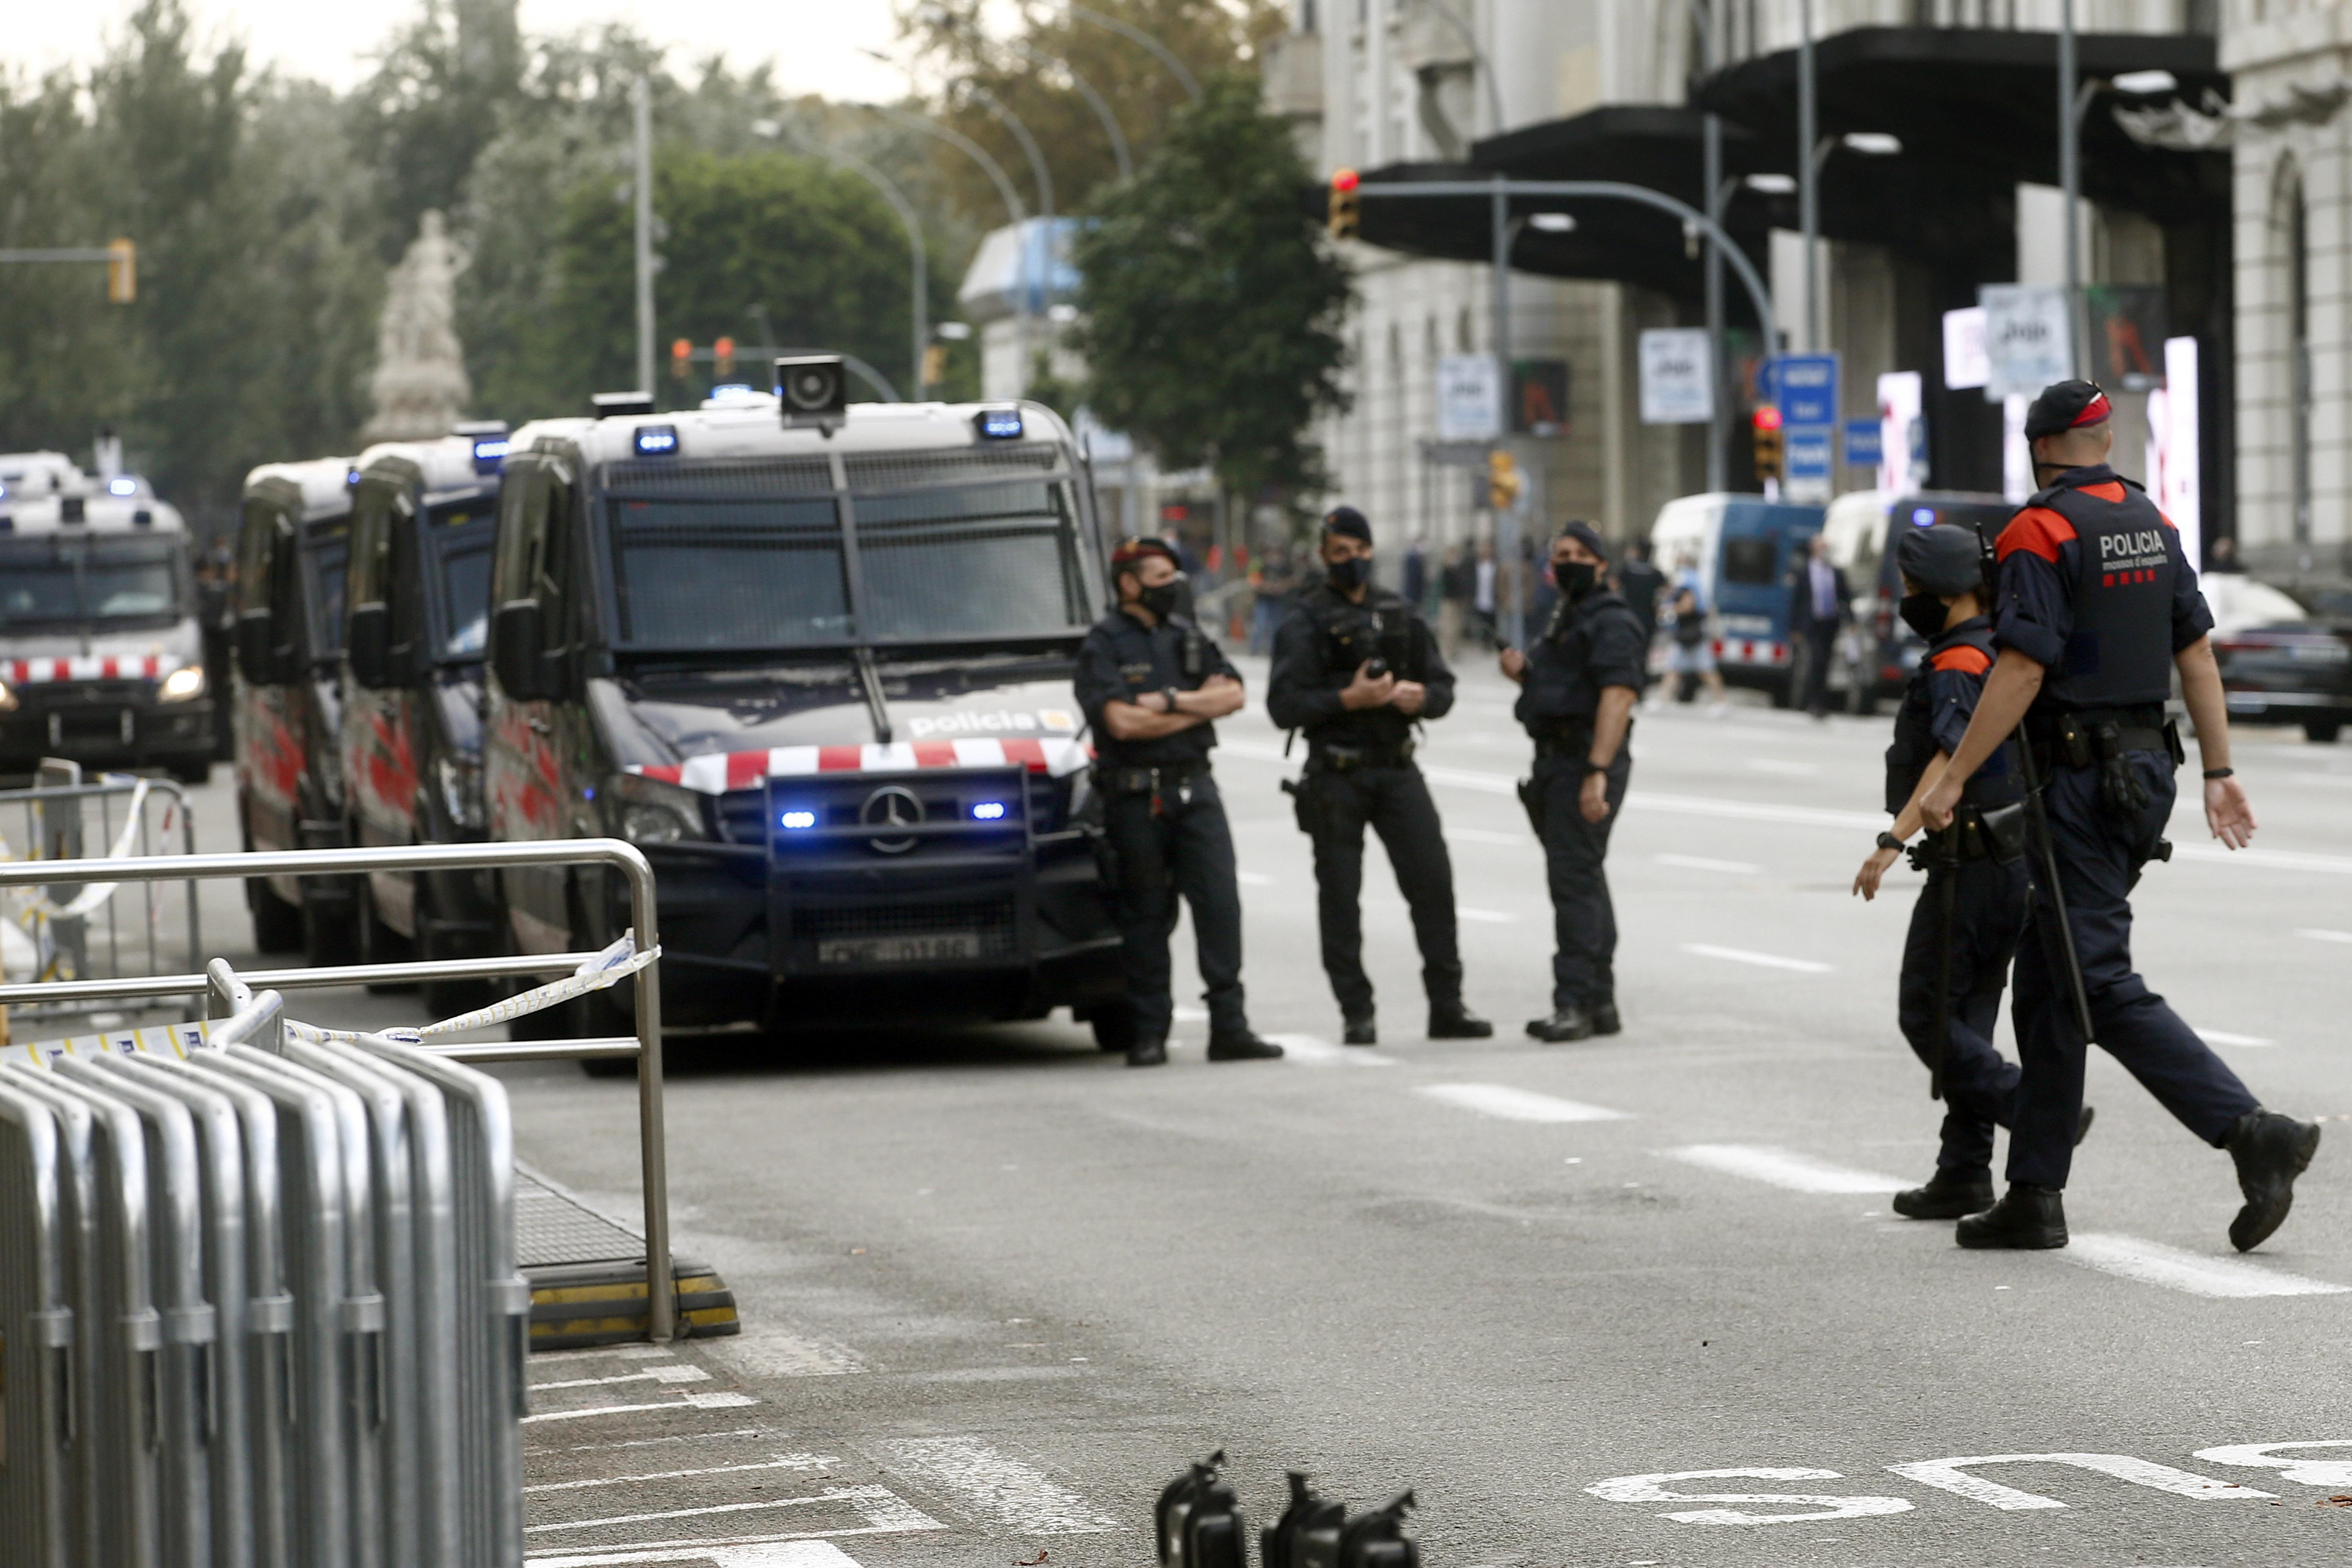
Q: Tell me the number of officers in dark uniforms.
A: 5